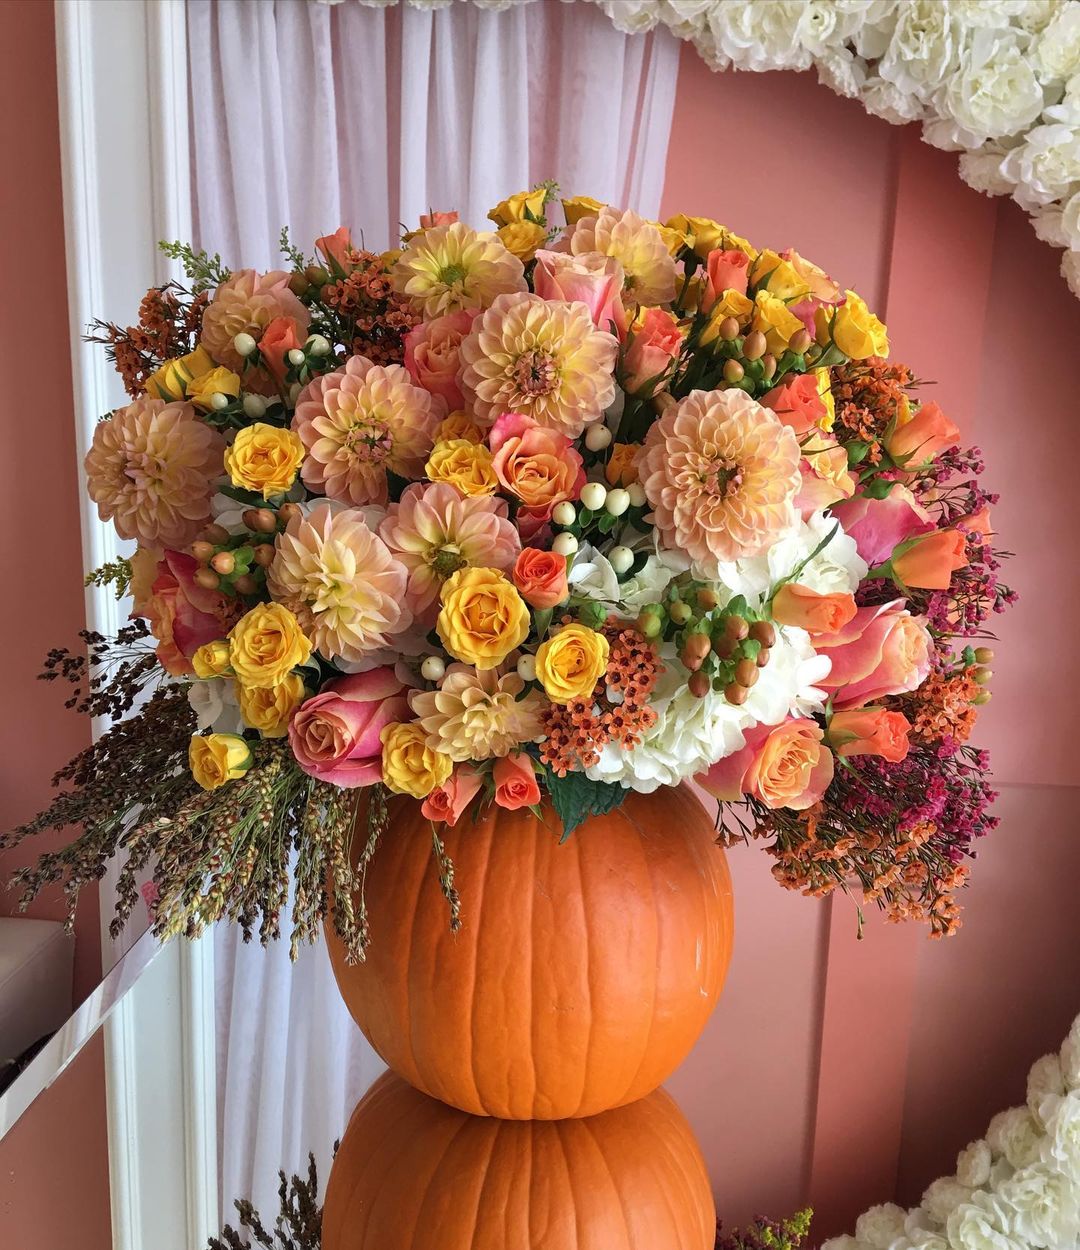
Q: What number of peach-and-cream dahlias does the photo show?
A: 10